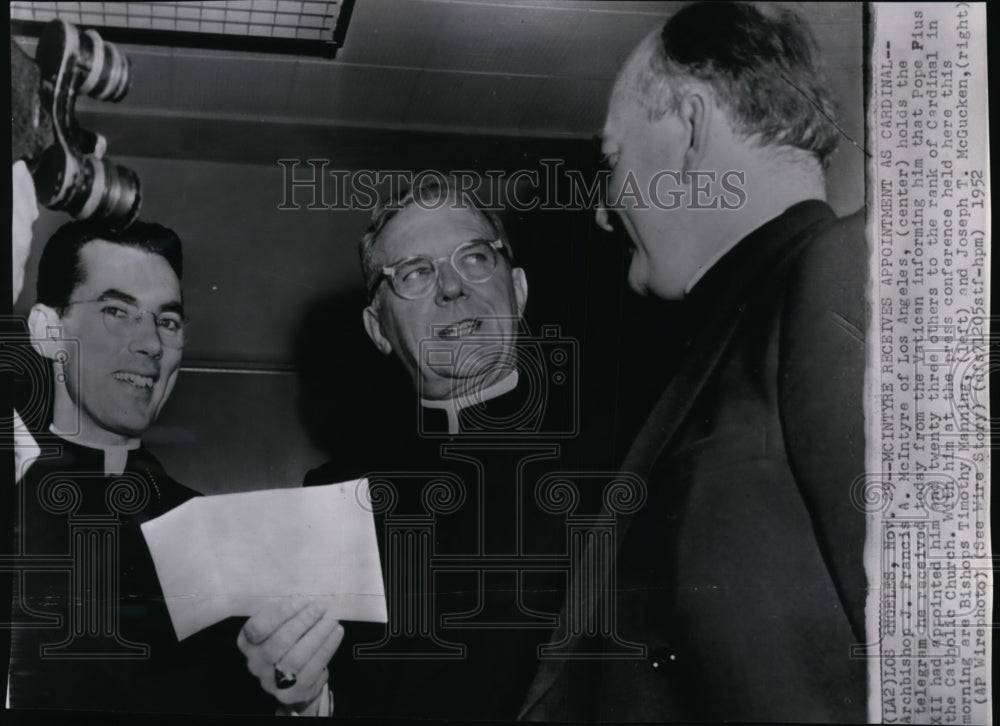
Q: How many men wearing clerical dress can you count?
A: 3